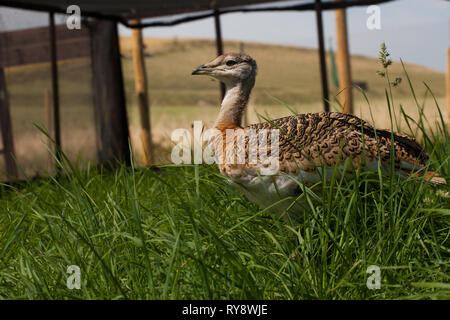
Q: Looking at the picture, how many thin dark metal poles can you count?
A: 3